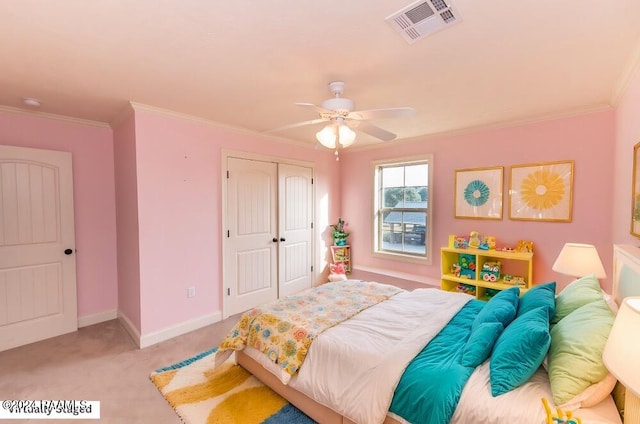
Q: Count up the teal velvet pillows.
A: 4